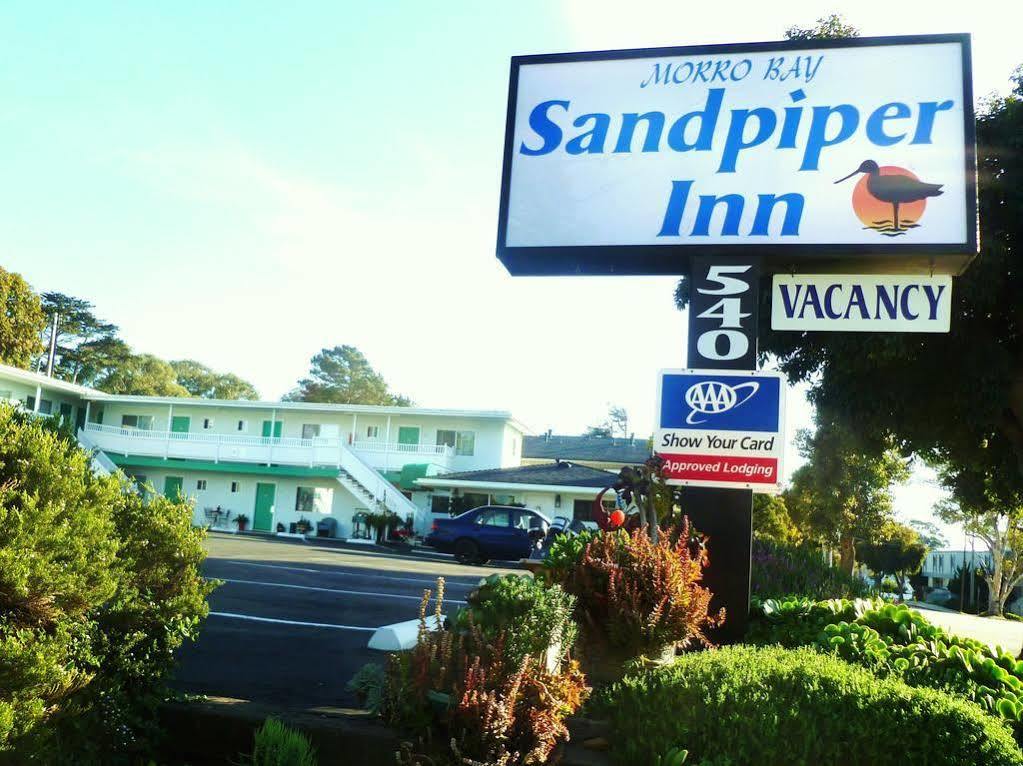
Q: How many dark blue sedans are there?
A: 1